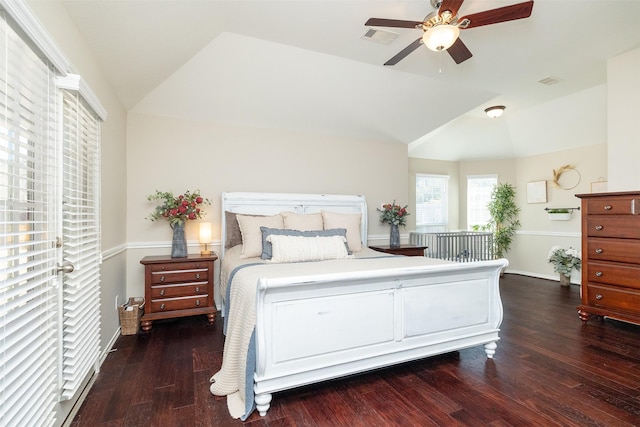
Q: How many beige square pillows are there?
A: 3